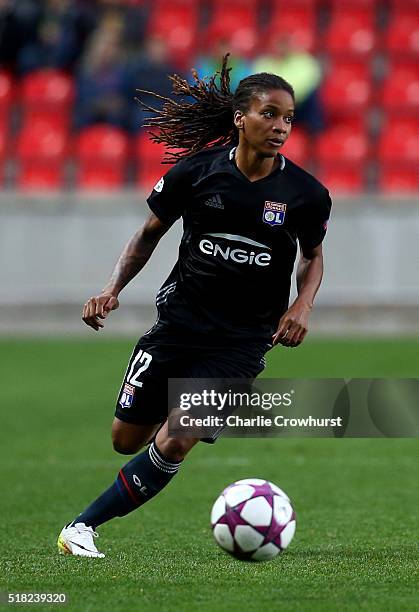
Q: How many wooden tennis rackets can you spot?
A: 0